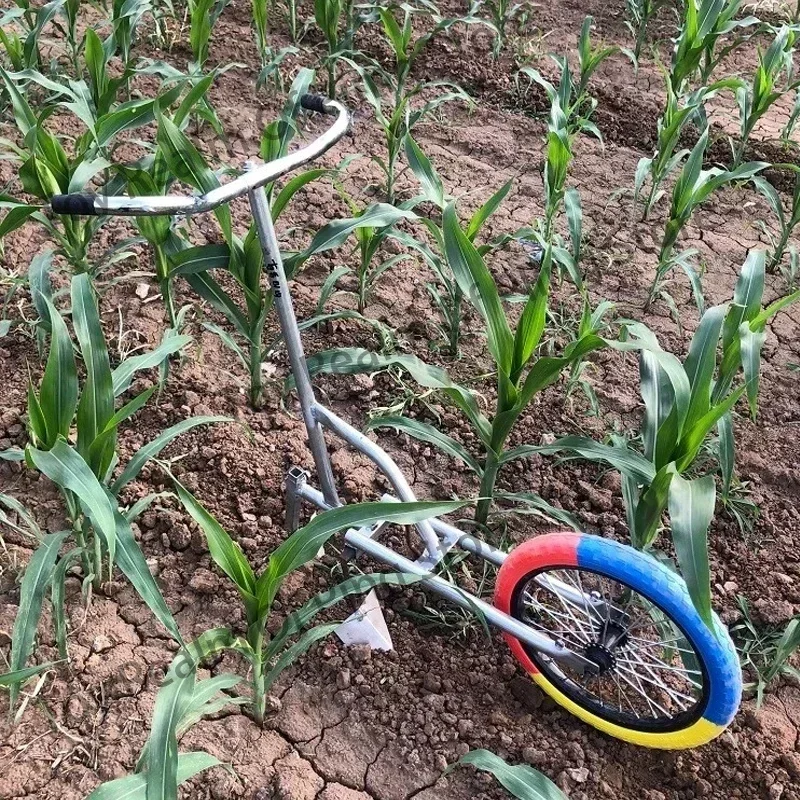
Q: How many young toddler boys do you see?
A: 0